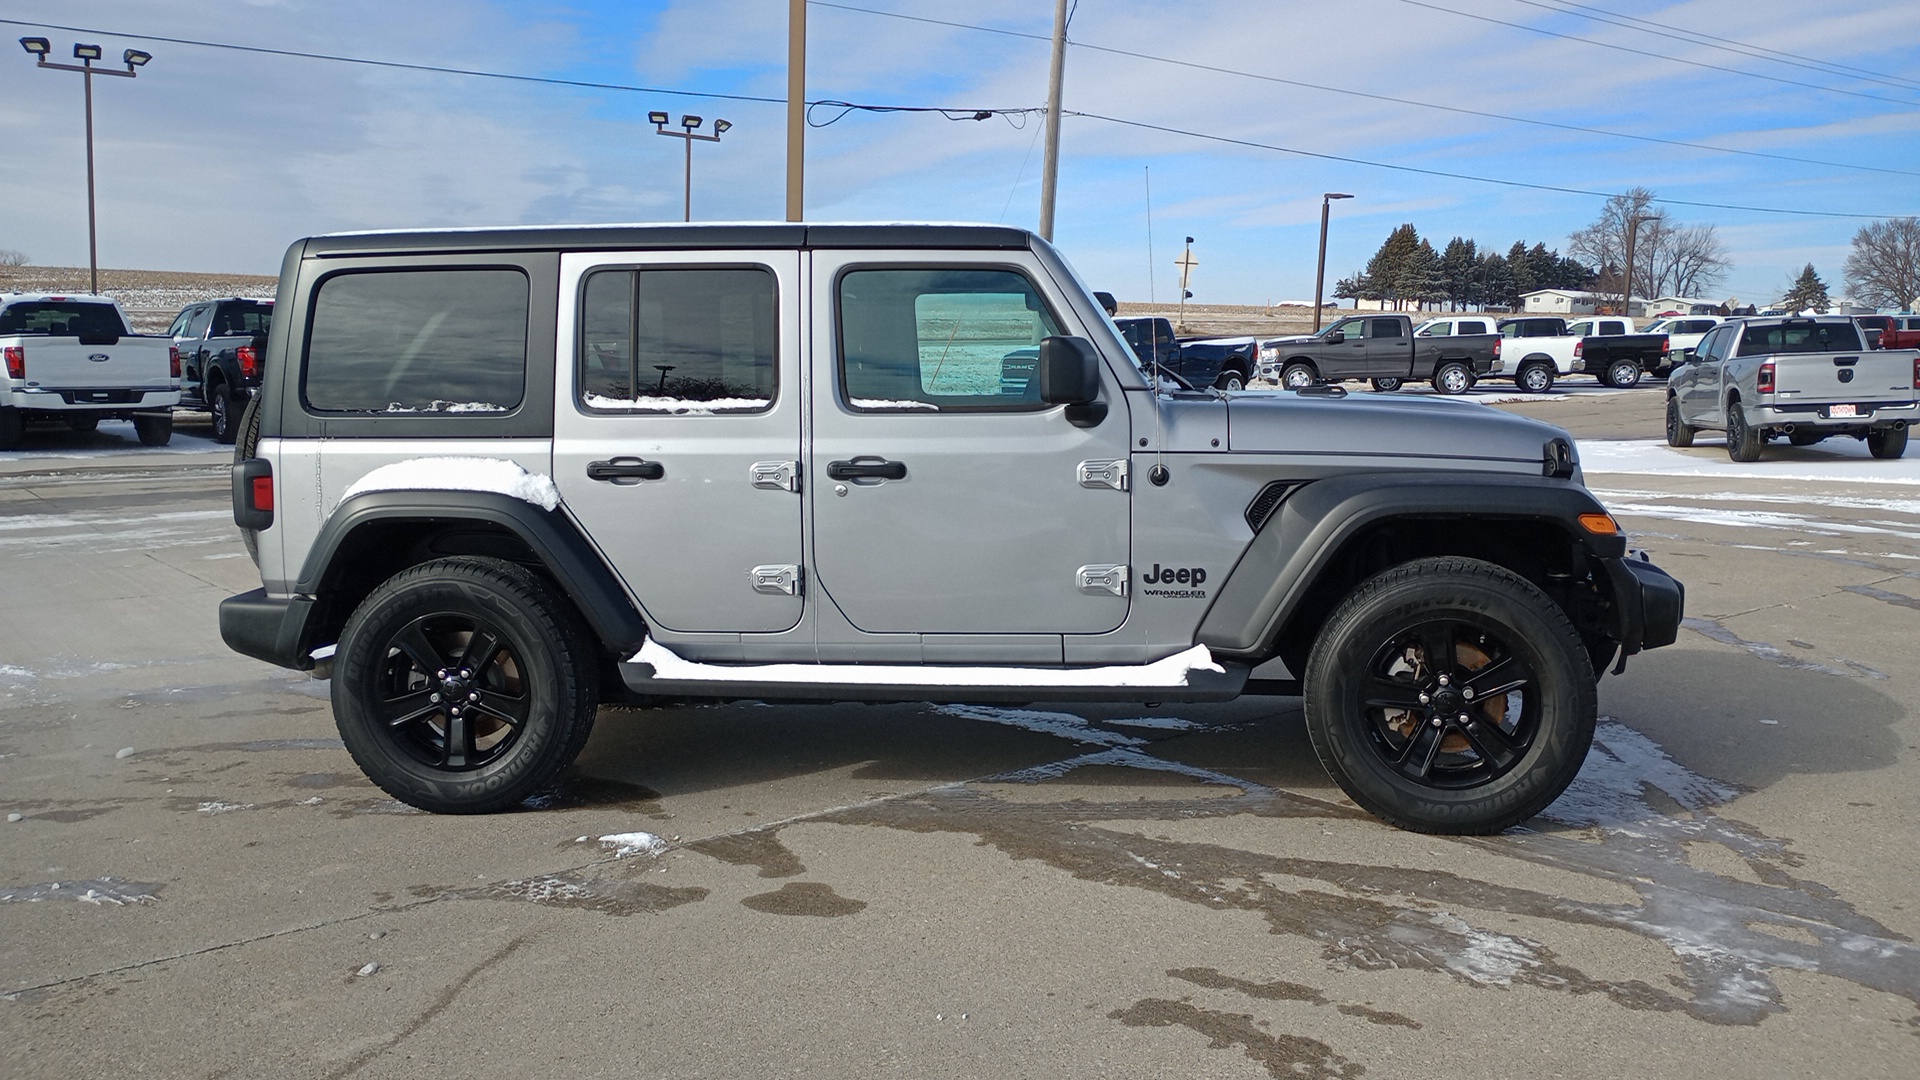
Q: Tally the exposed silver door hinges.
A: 4